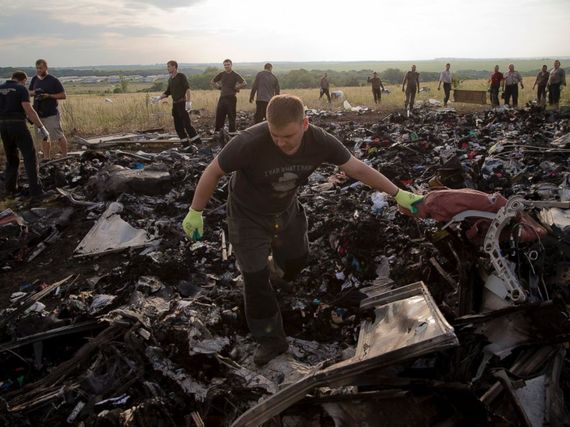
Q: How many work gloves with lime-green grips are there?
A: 2